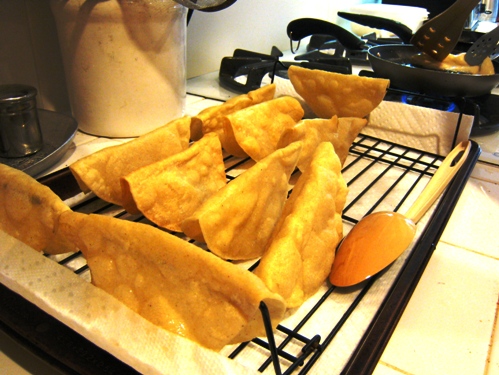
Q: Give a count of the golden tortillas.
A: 10